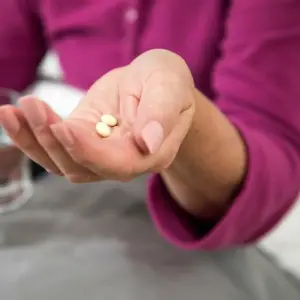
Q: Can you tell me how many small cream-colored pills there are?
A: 2